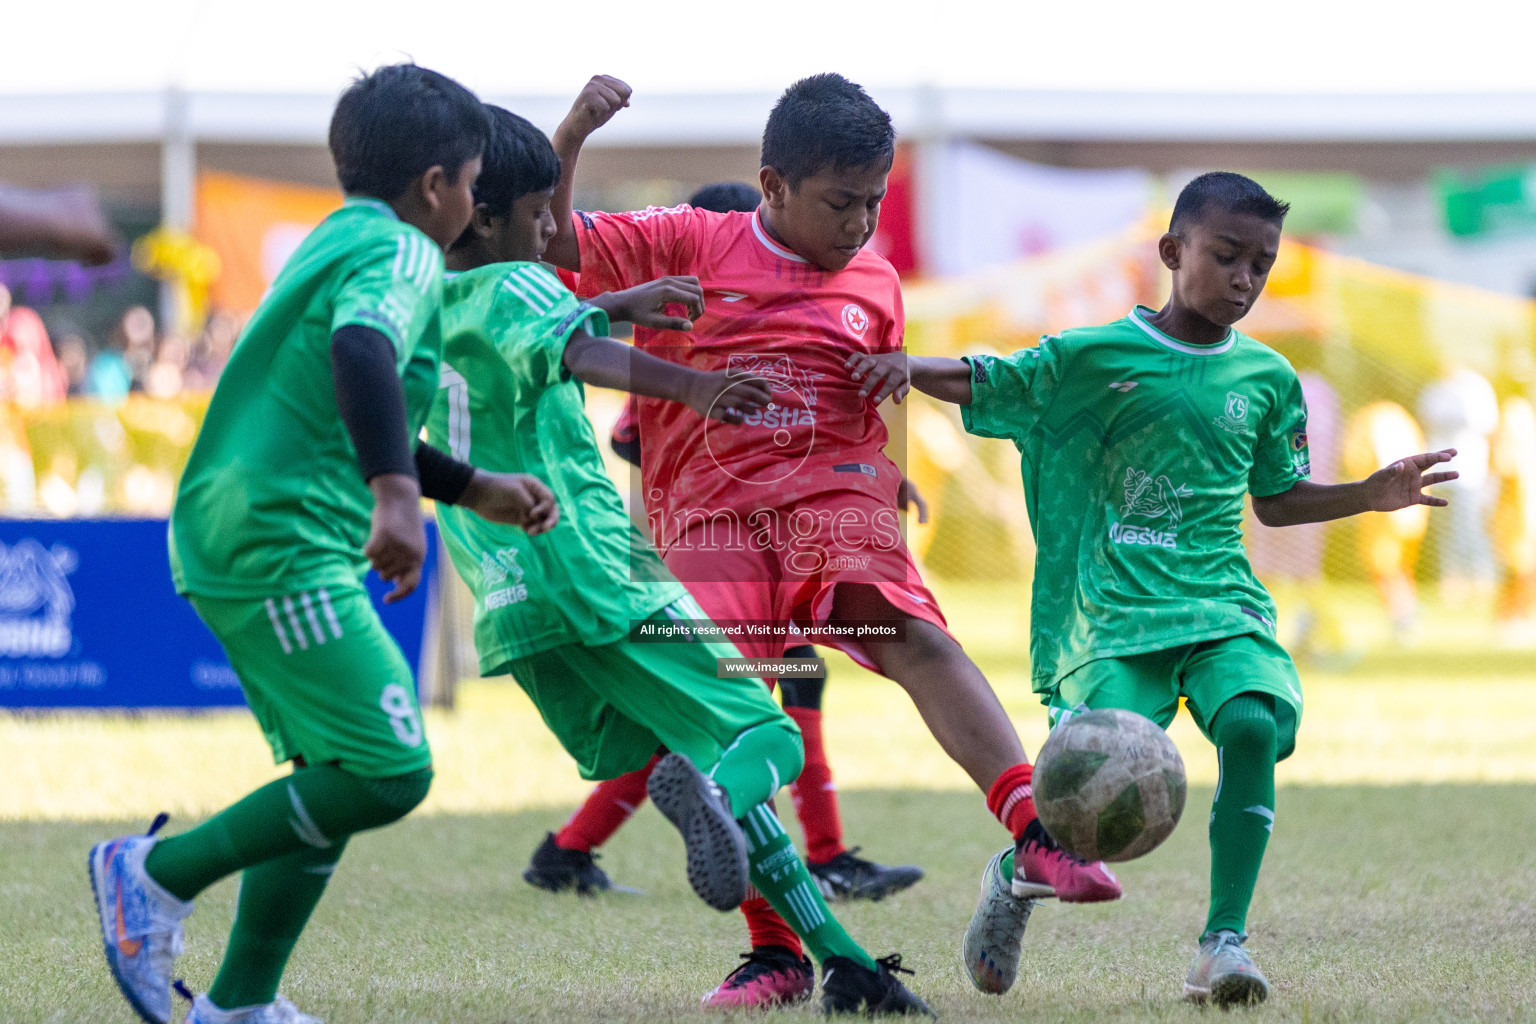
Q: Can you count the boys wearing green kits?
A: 3